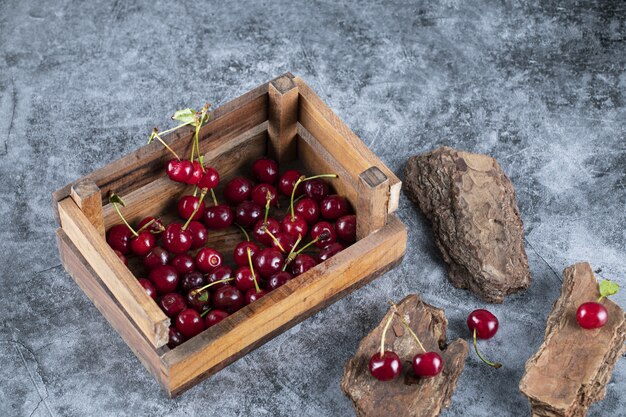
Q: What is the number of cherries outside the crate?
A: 4